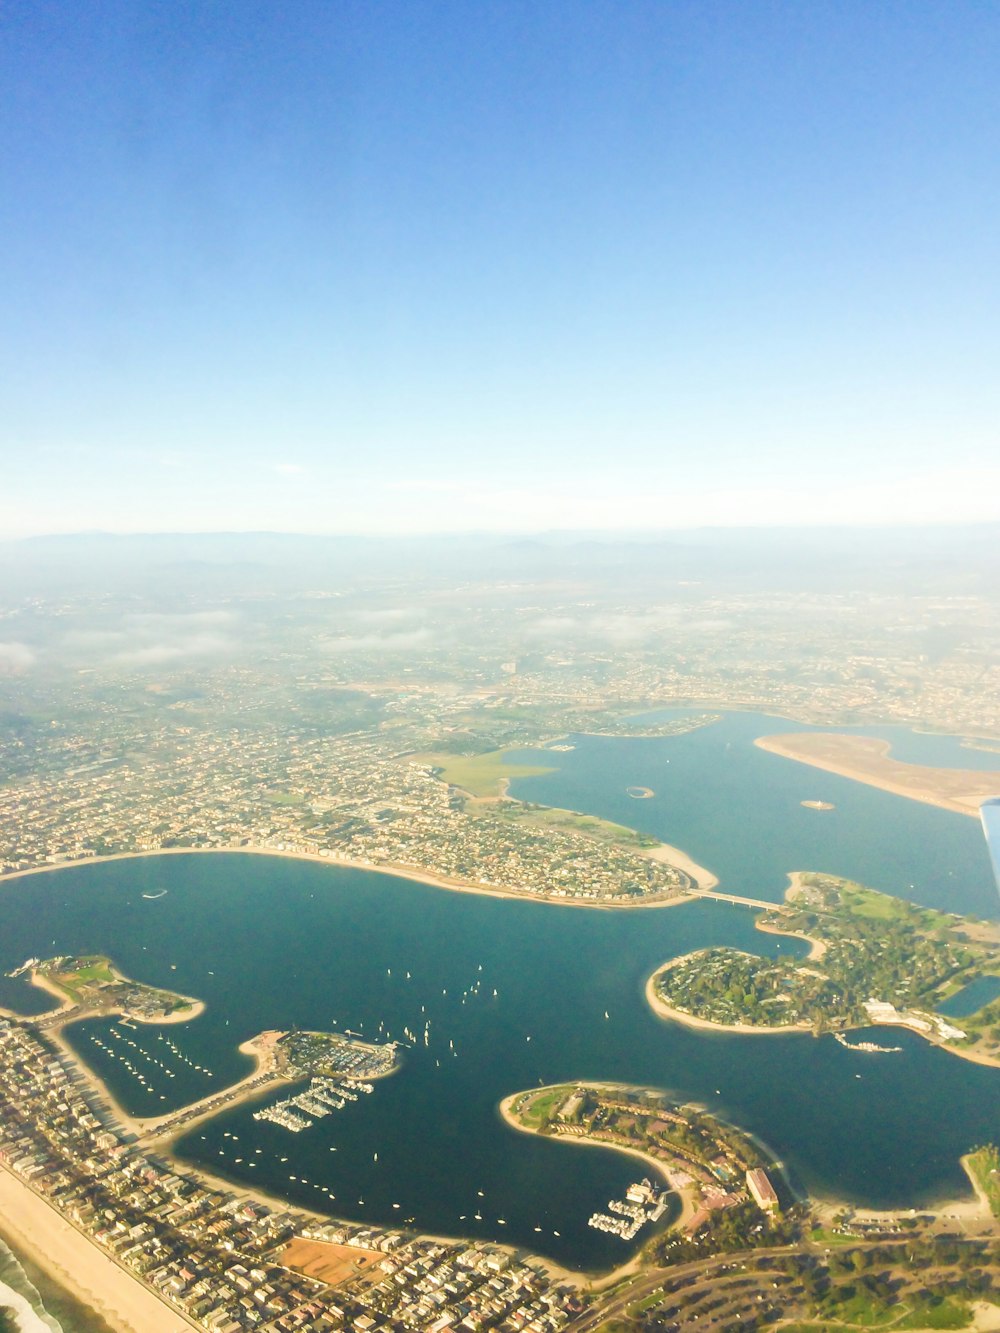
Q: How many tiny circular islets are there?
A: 2